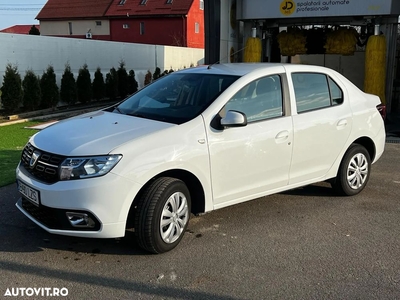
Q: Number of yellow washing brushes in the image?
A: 4